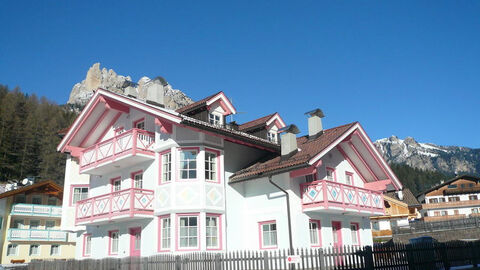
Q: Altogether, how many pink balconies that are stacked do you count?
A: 2